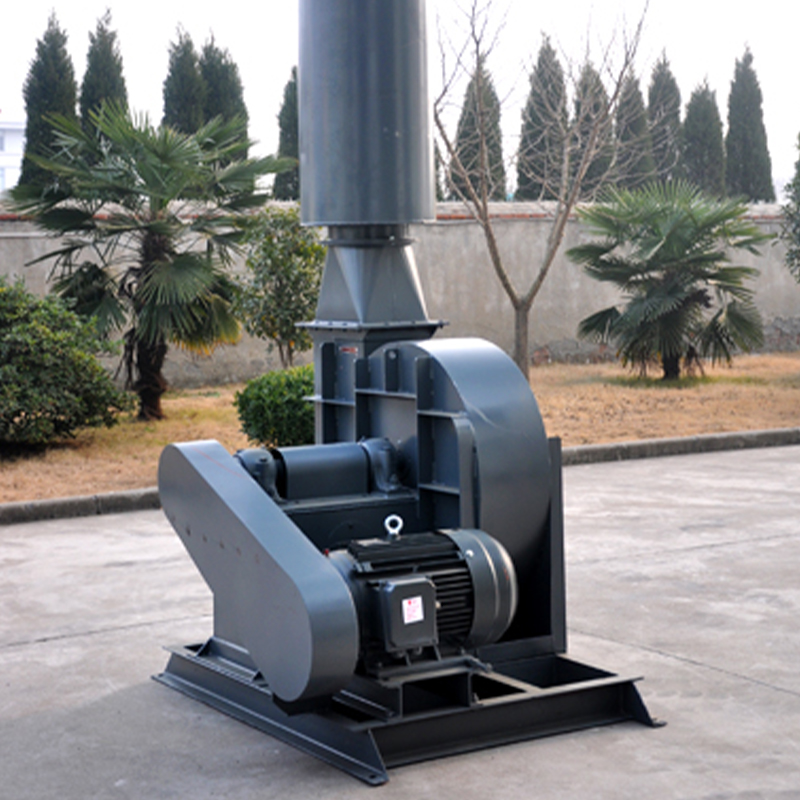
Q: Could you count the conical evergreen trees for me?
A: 12